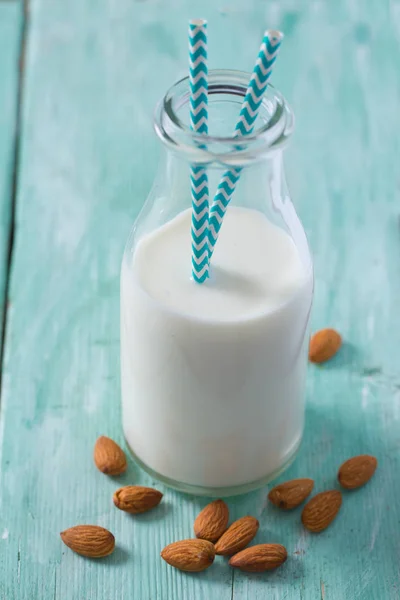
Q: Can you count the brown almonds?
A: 11